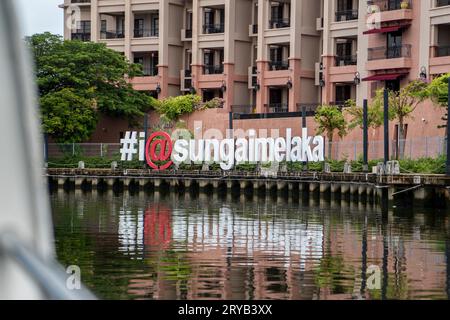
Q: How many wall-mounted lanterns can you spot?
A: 8